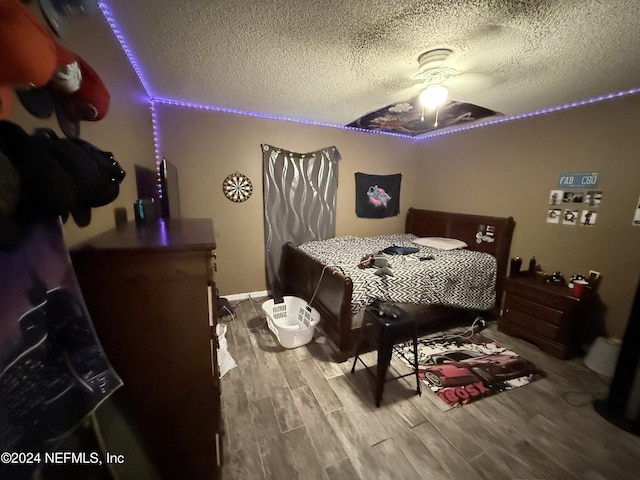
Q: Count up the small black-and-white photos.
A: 6